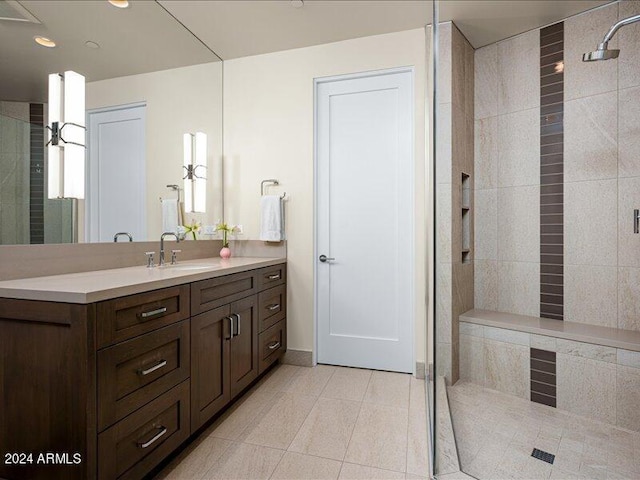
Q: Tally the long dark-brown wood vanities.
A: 1